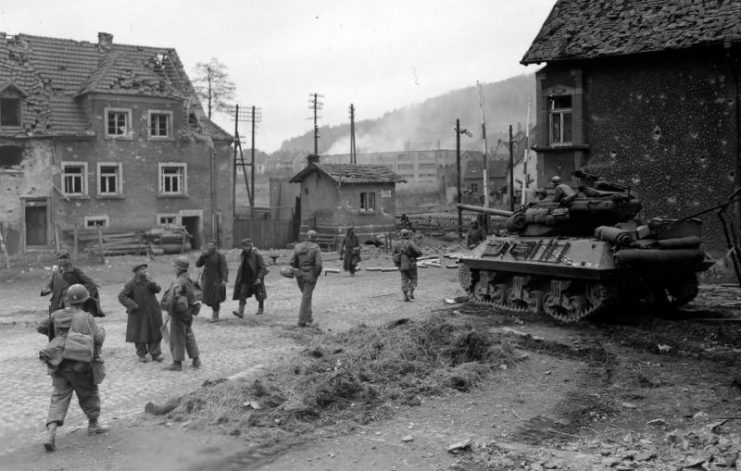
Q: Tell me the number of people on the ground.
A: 10